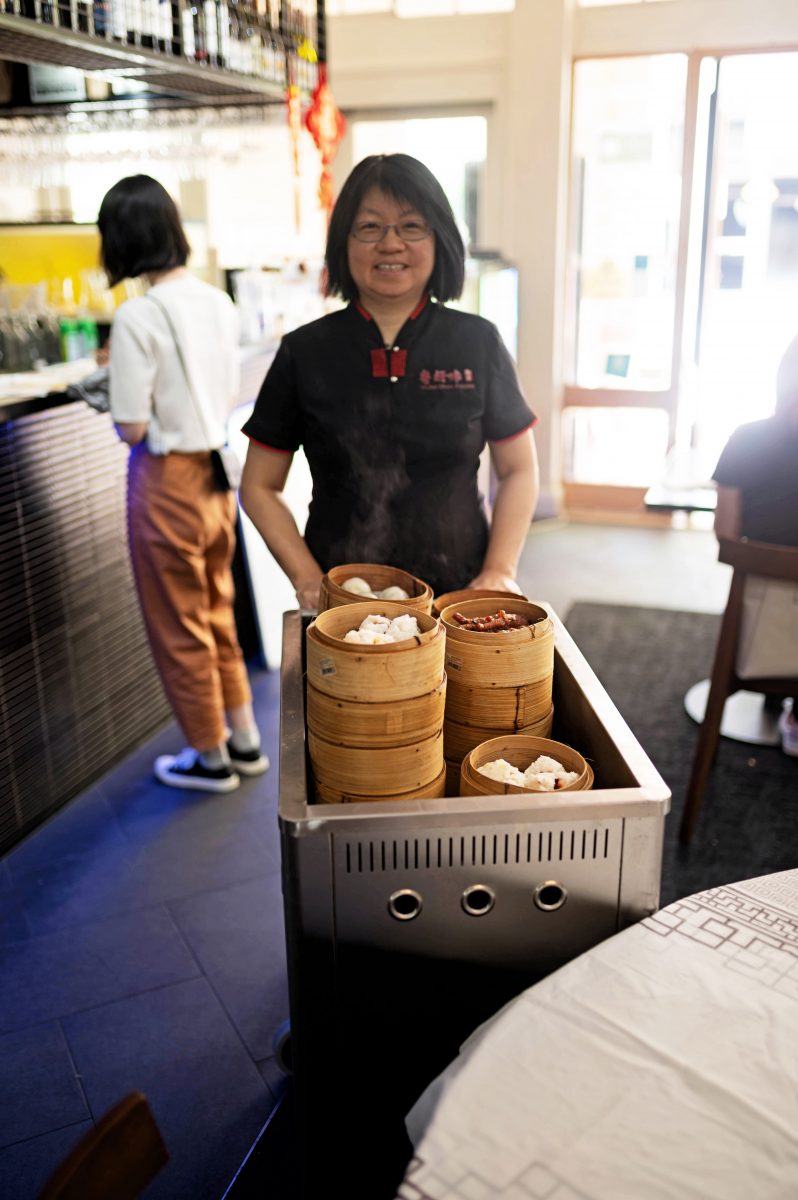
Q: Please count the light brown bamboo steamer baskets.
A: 11